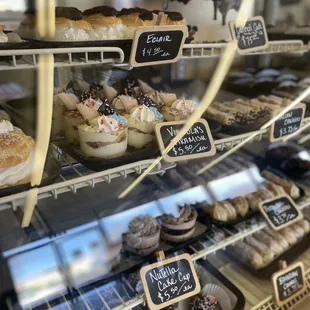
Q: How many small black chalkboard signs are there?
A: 7